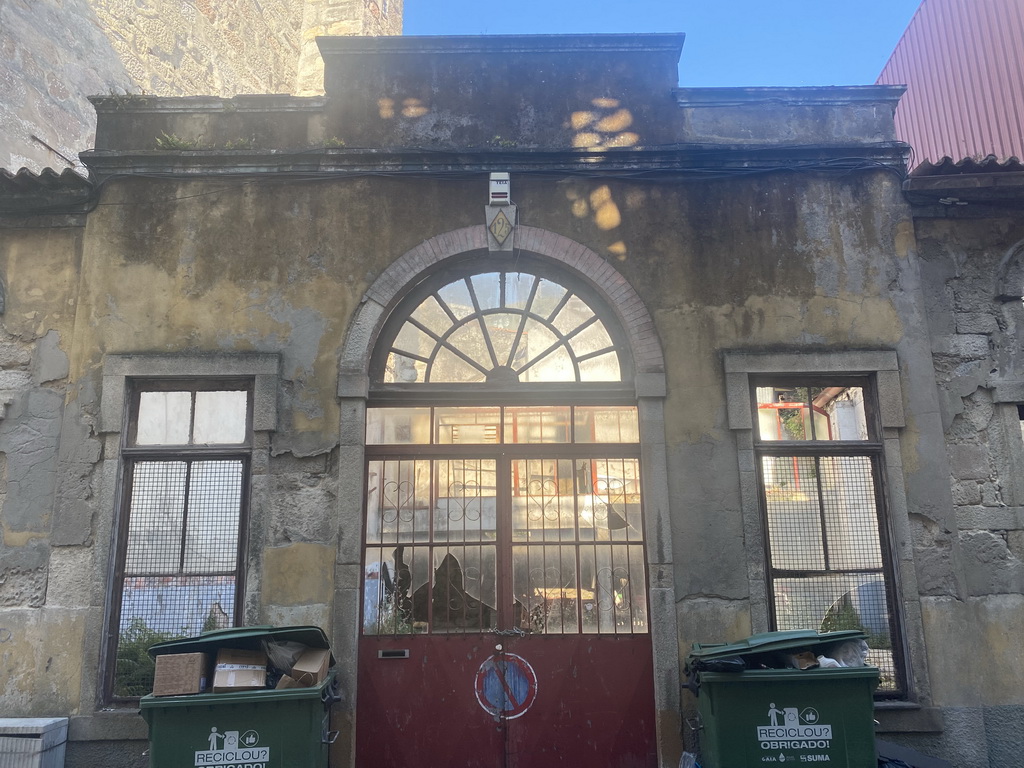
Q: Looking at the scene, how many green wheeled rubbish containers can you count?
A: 2